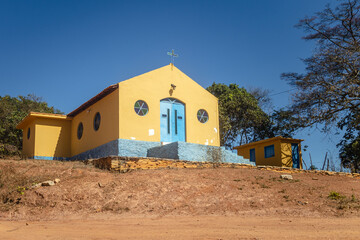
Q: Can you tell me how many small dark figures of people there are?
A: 0